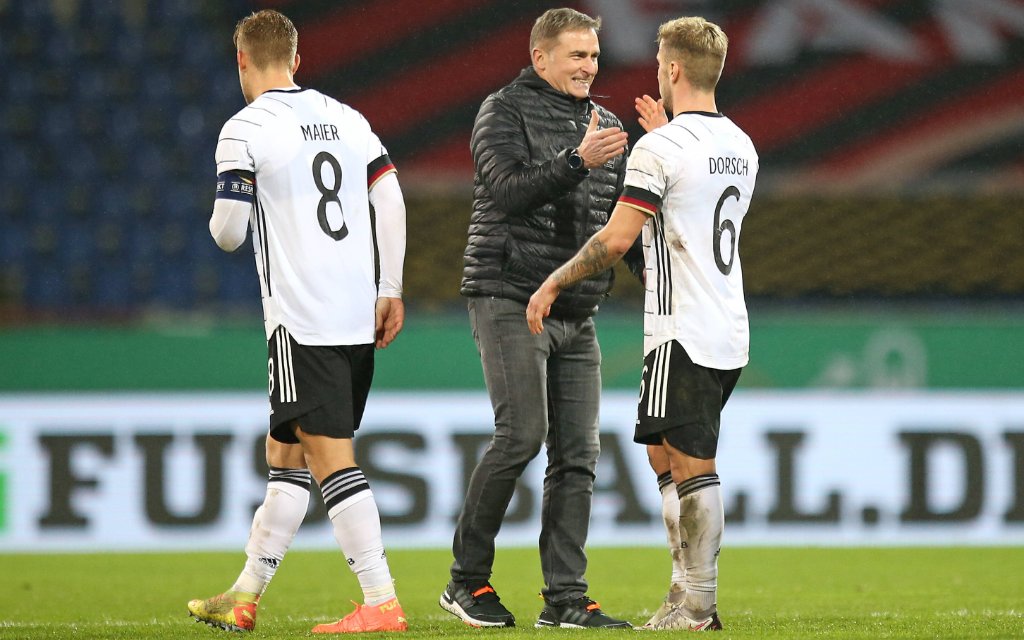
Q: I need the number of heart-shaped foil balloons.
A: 0